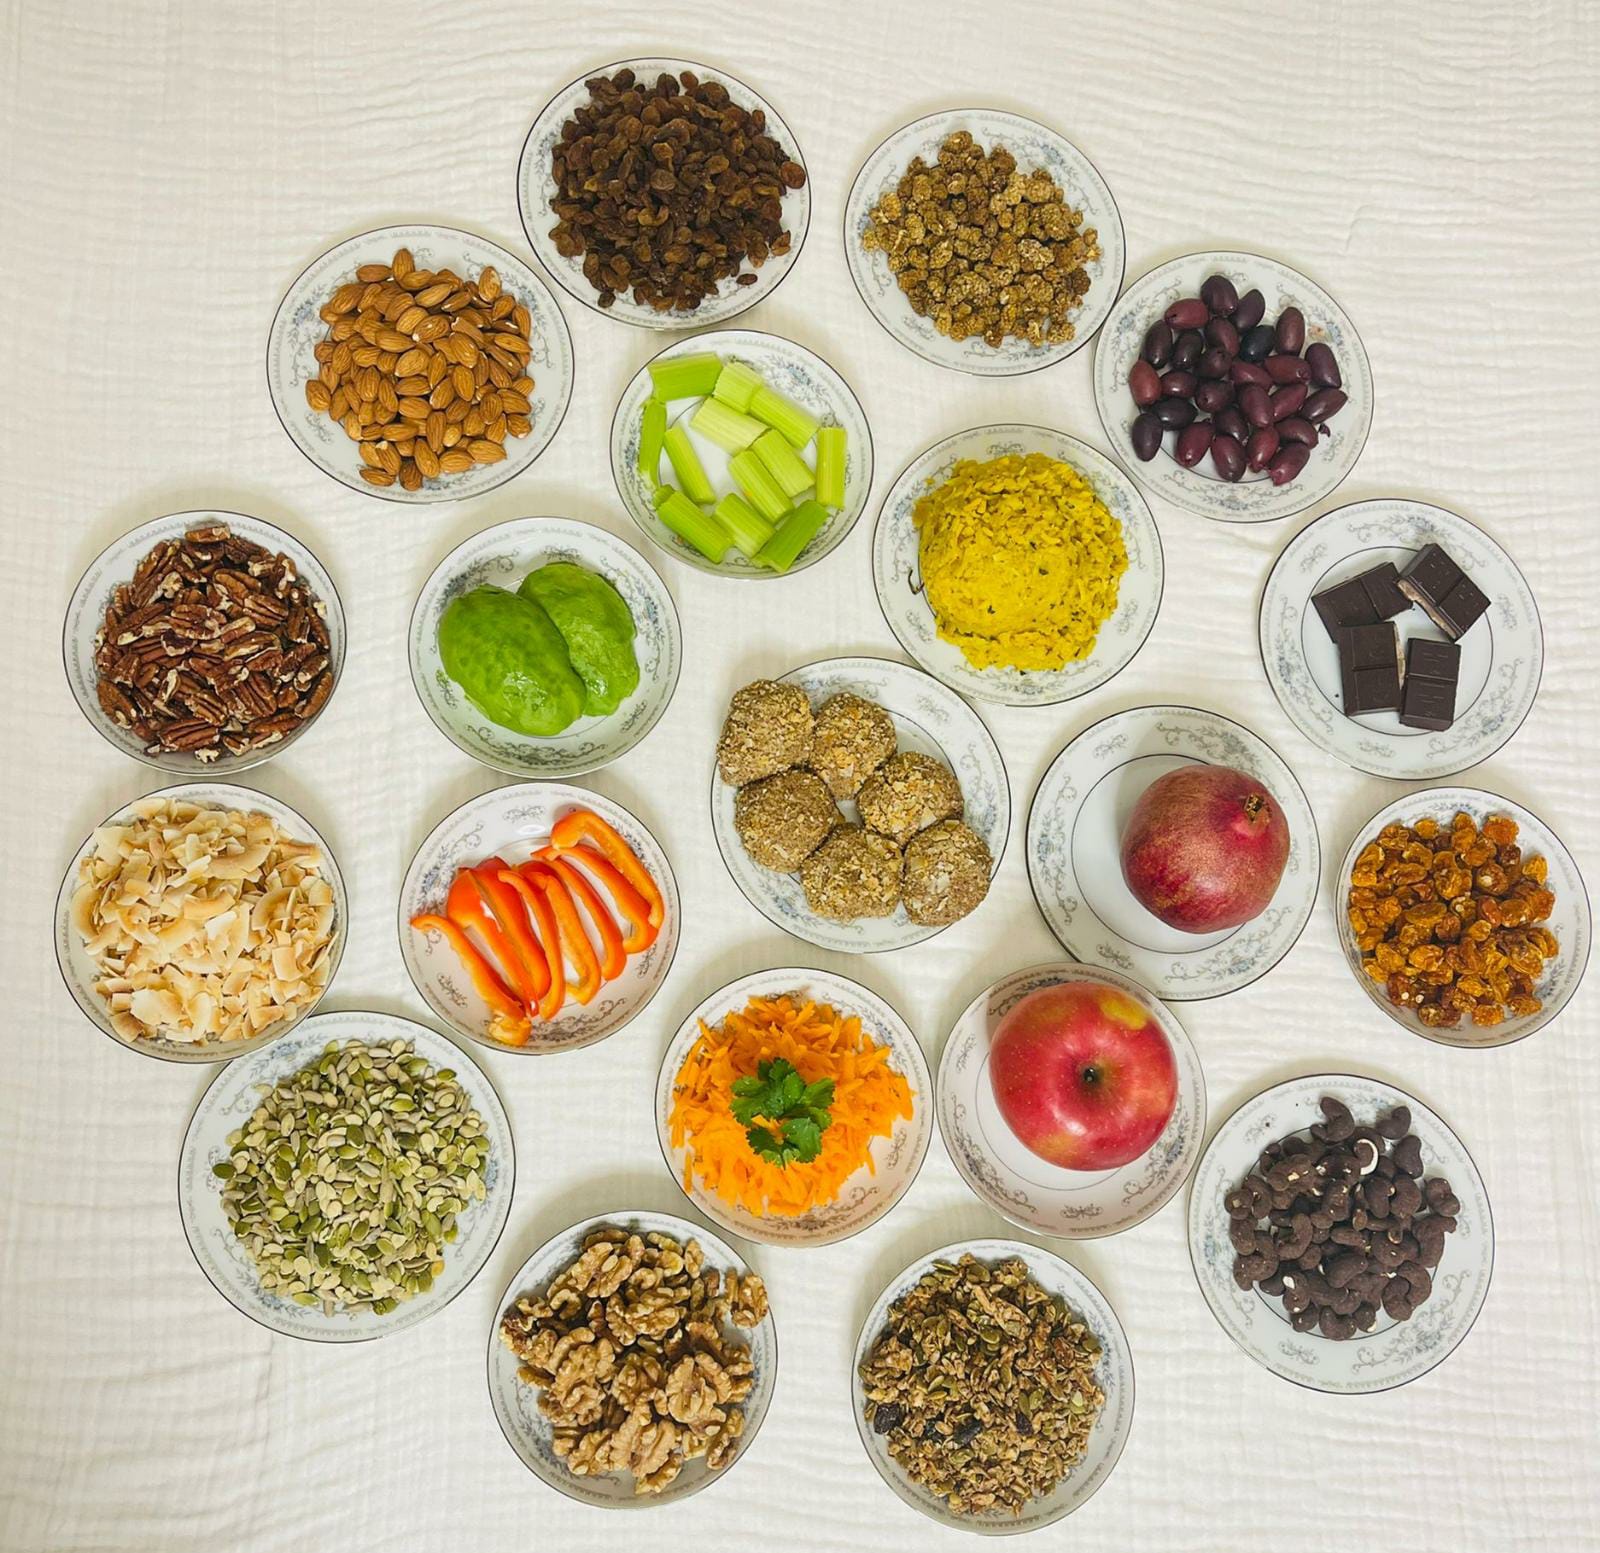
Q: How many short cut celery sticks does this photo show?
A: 12